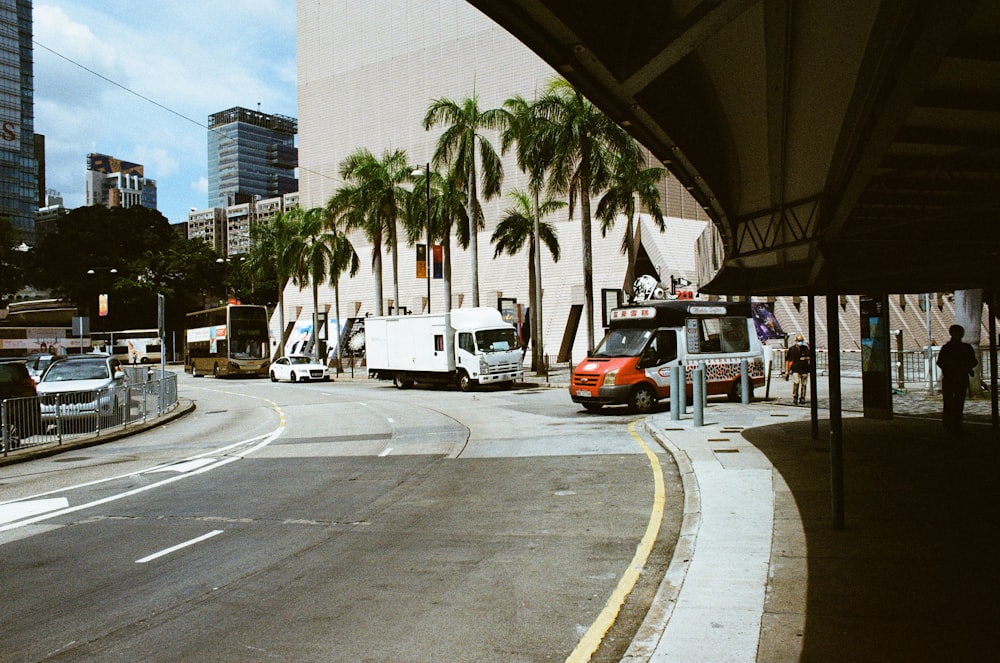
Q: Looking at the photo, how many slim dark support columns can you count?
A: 3